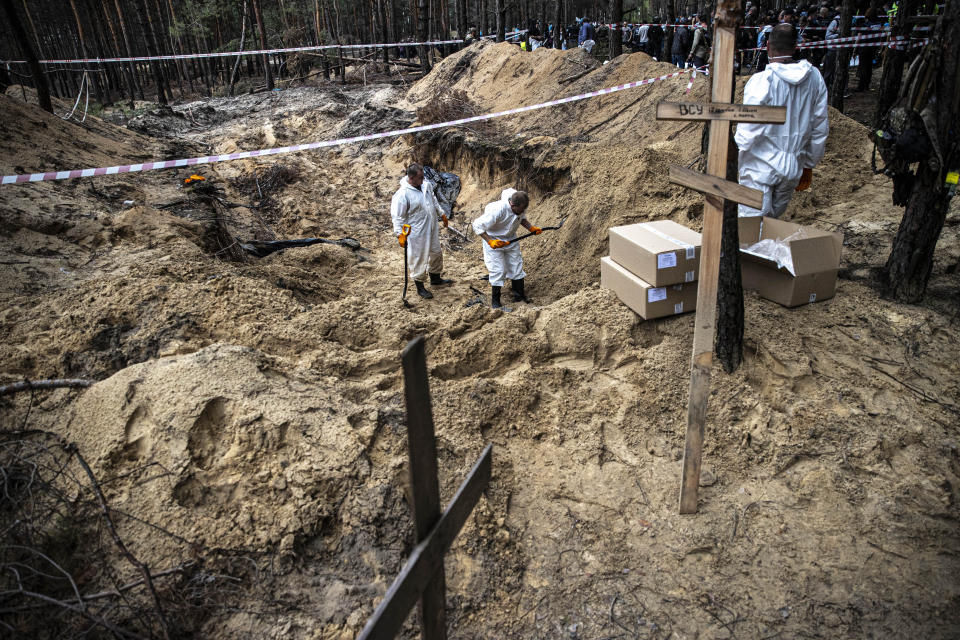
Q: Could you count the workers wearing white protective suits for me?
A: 3